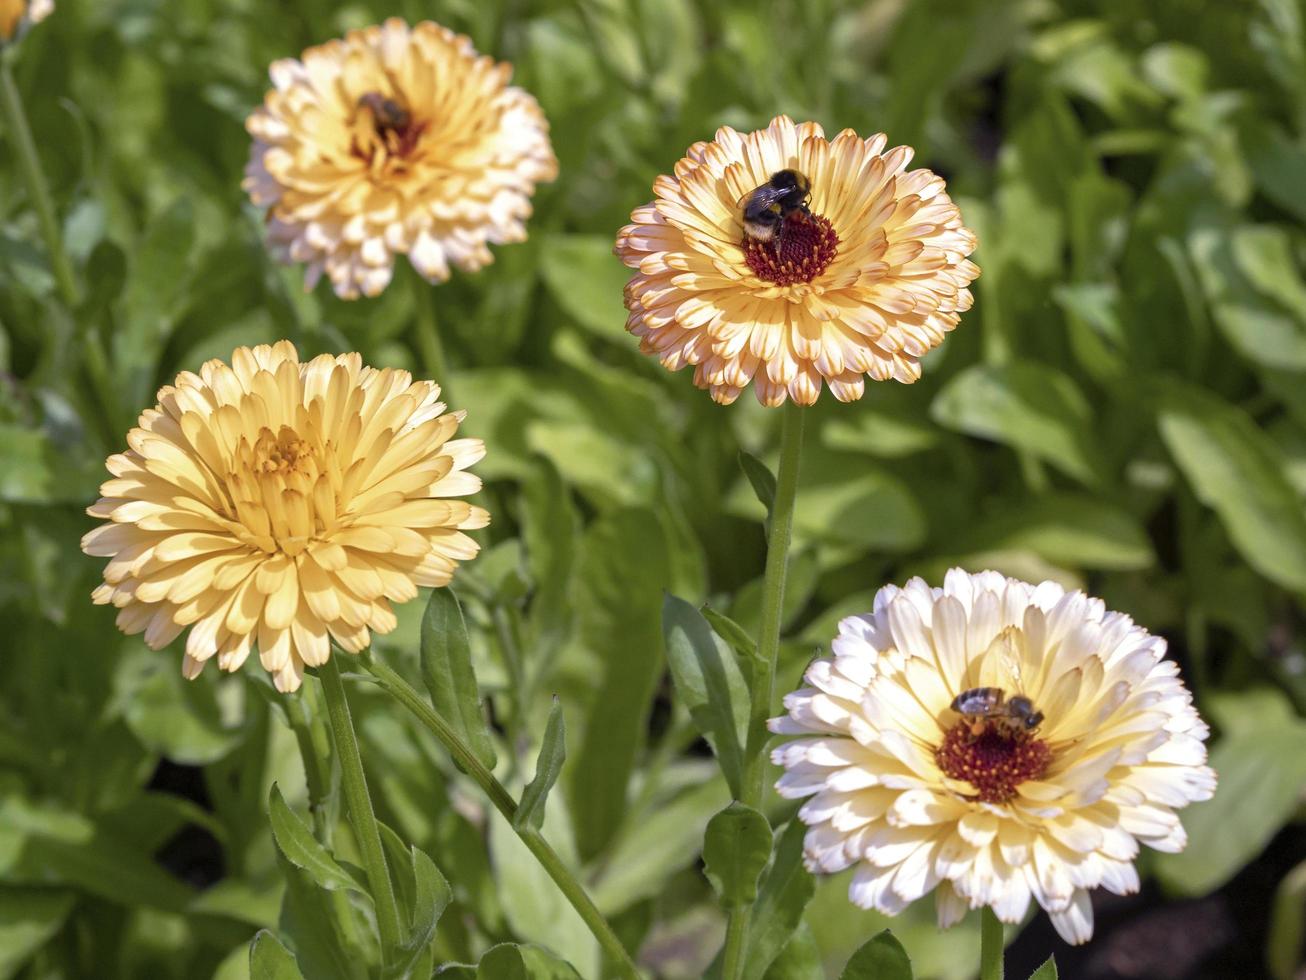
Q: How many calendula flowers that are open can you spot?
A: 4